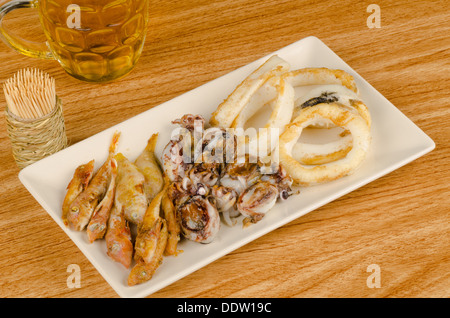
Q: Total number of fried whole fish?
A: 9